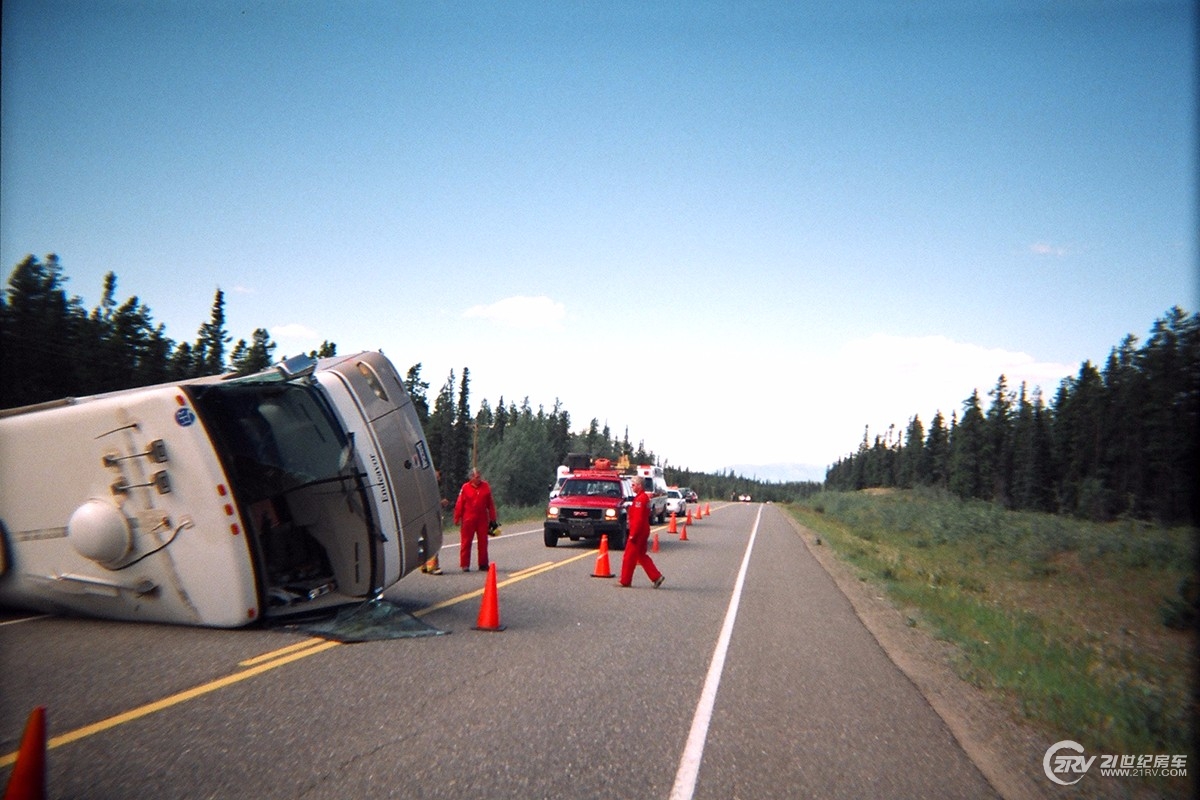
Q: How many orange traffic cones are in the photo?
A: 9